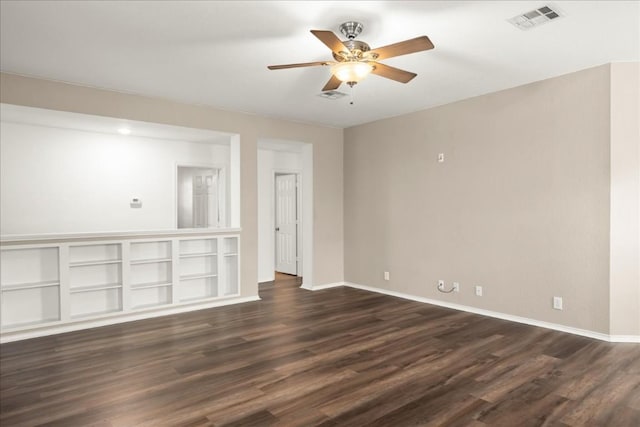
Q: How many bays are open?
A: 5